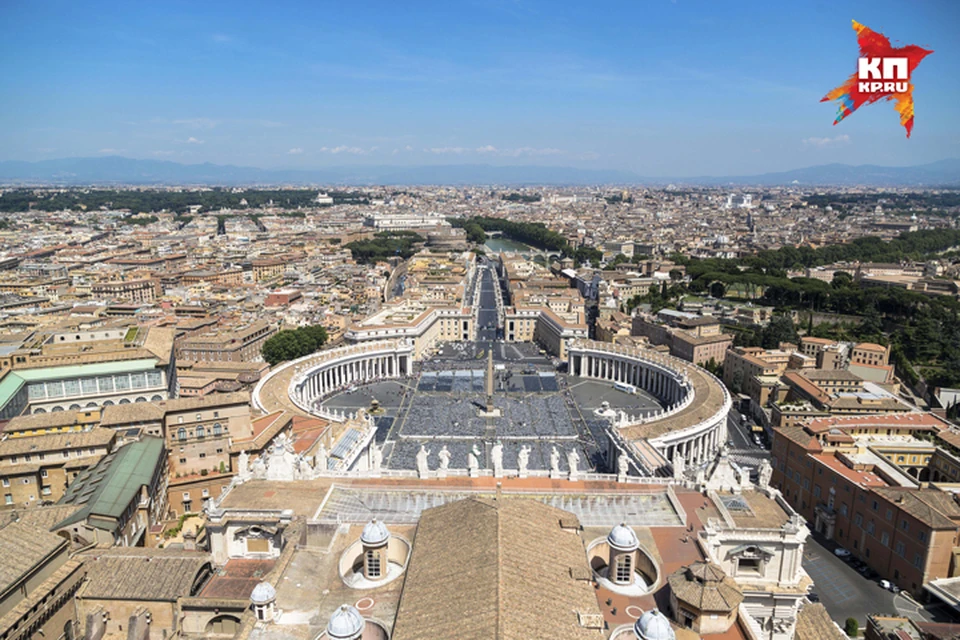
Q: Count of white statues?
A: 13